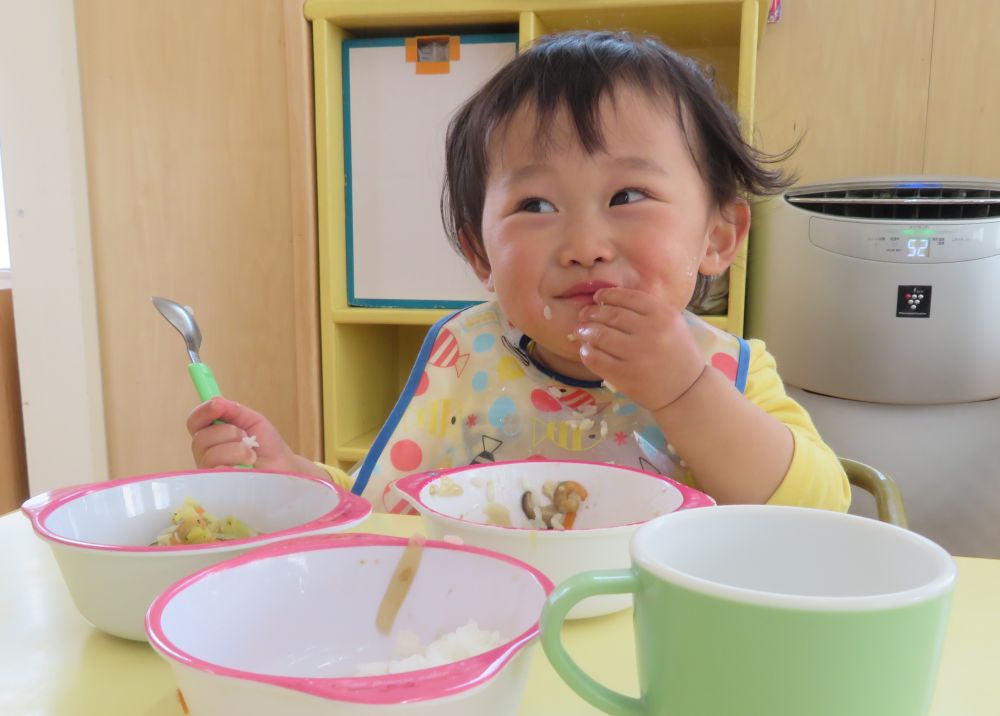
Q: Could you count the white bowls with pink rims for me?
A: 3